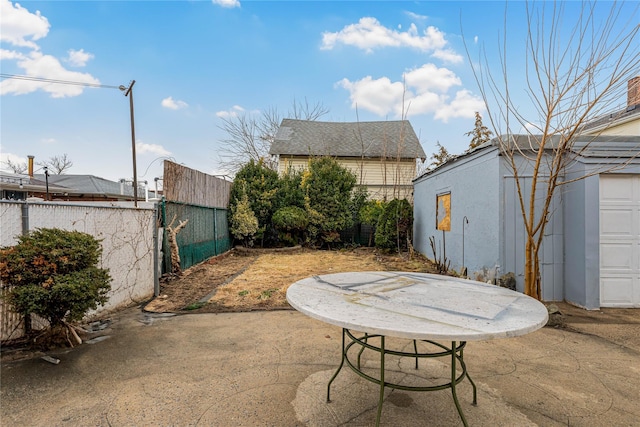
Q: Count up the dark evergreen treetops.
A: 2